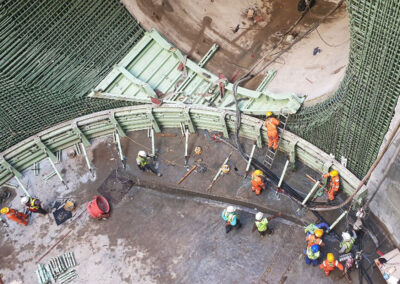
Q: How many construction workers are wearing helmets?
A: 12